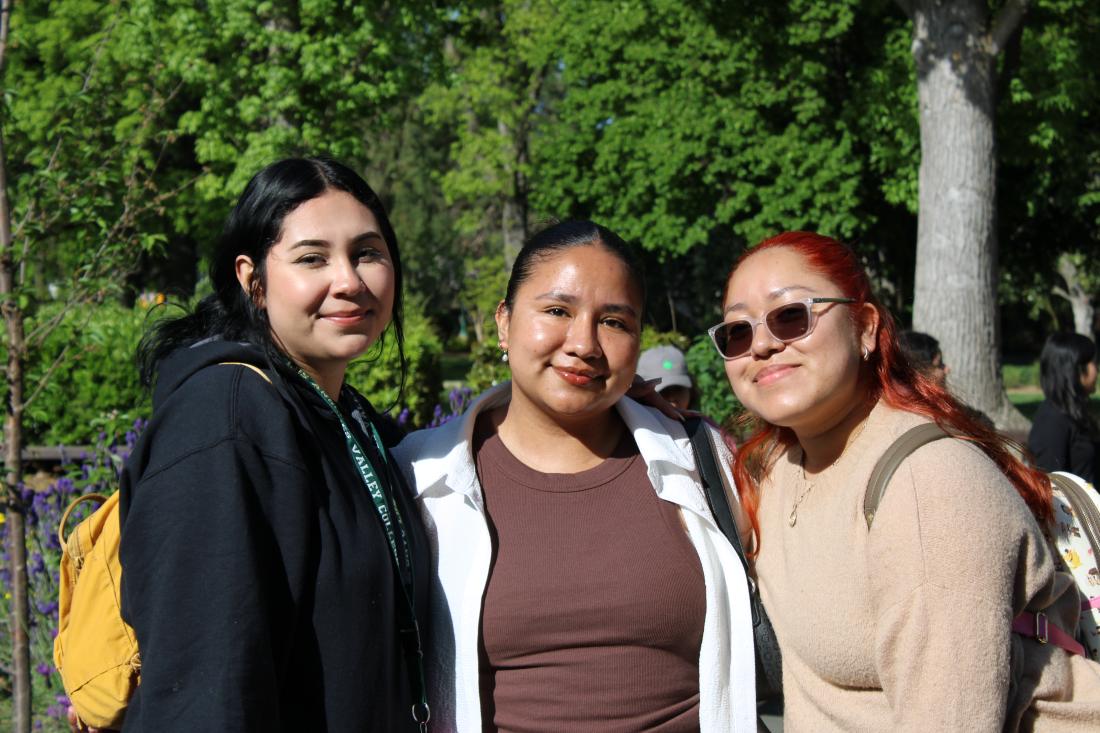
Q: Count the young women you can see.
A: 3